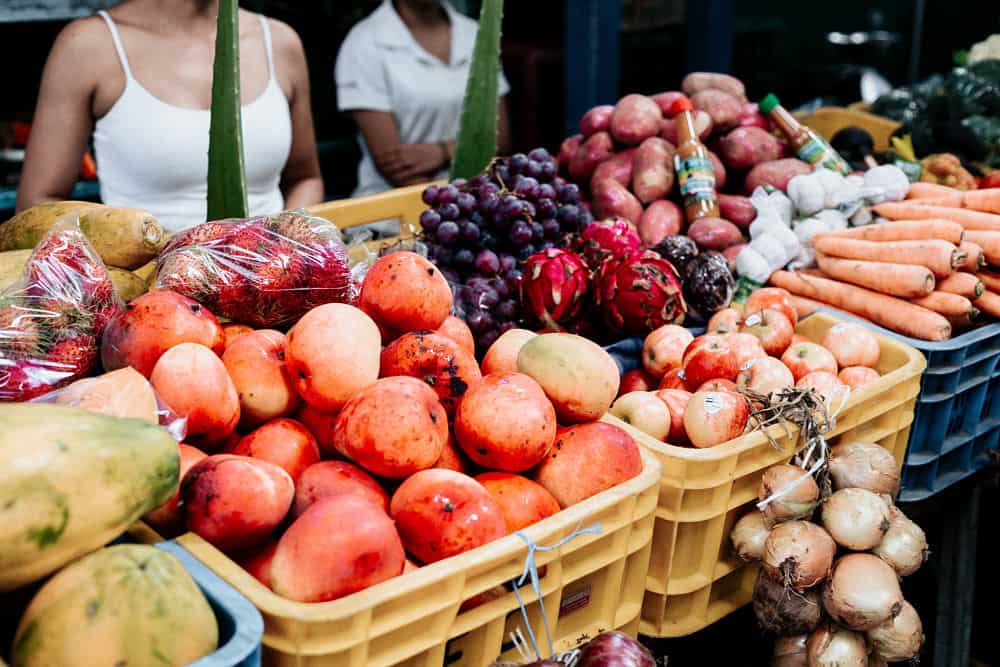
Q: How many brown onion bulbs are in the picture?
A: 11